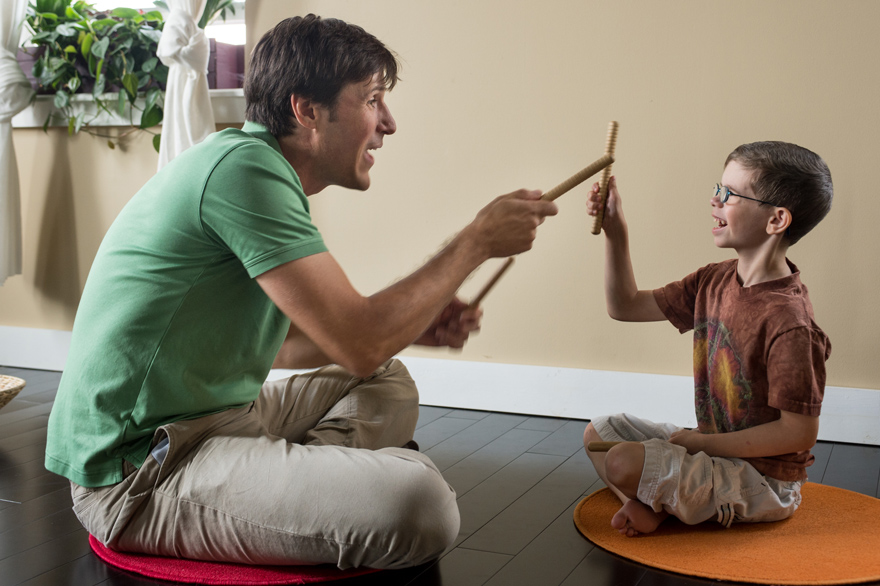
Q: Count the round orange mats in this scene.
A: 1